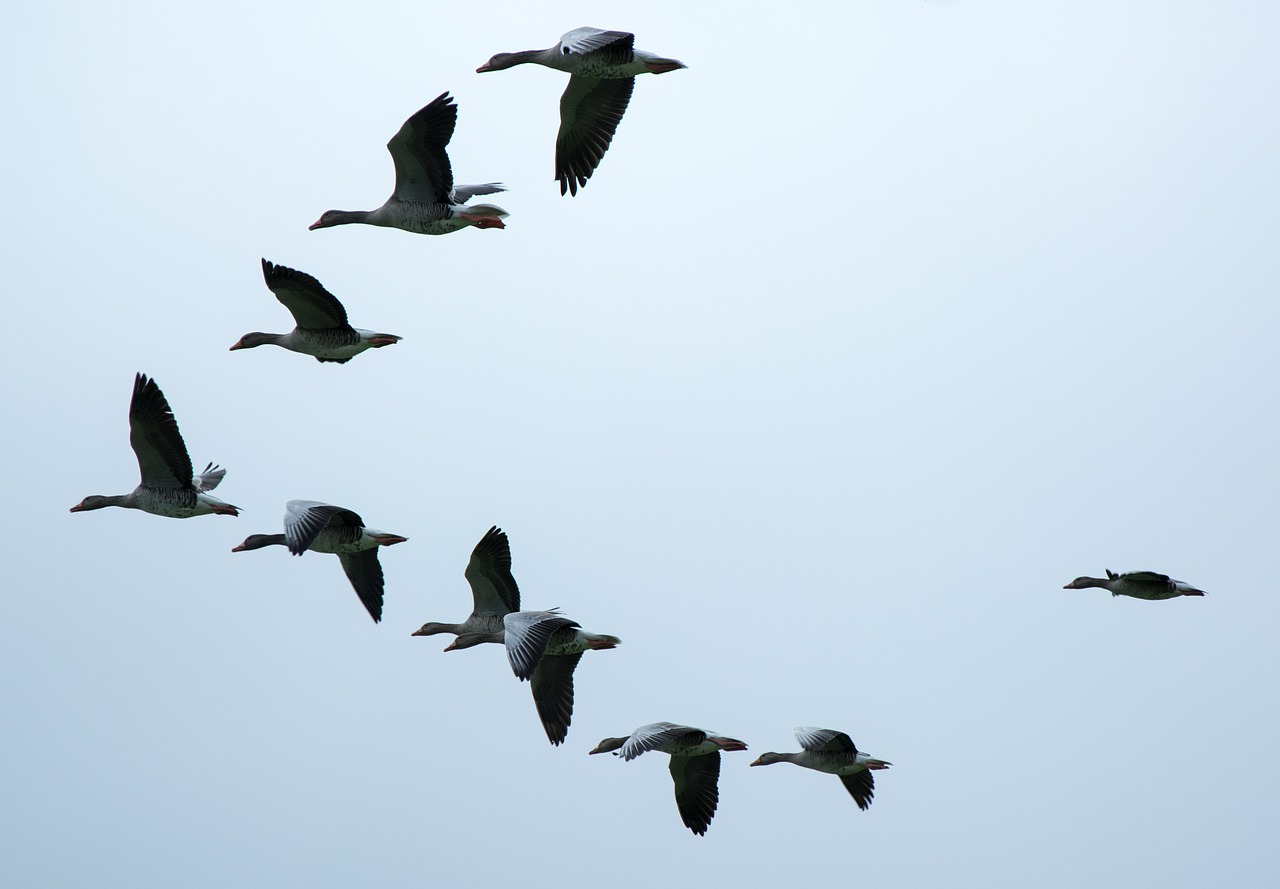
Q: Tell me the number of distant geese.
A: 1